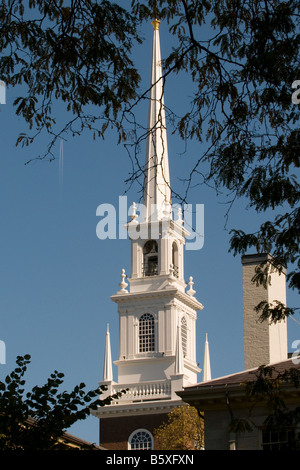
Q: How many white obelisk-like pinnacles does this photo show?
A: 3